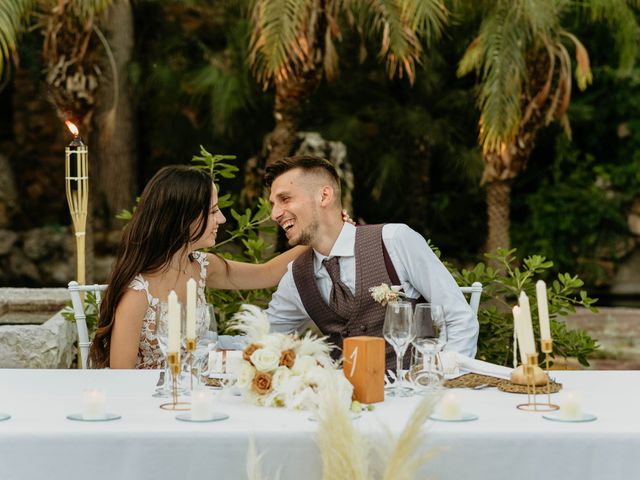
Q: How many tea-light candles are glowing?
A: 4